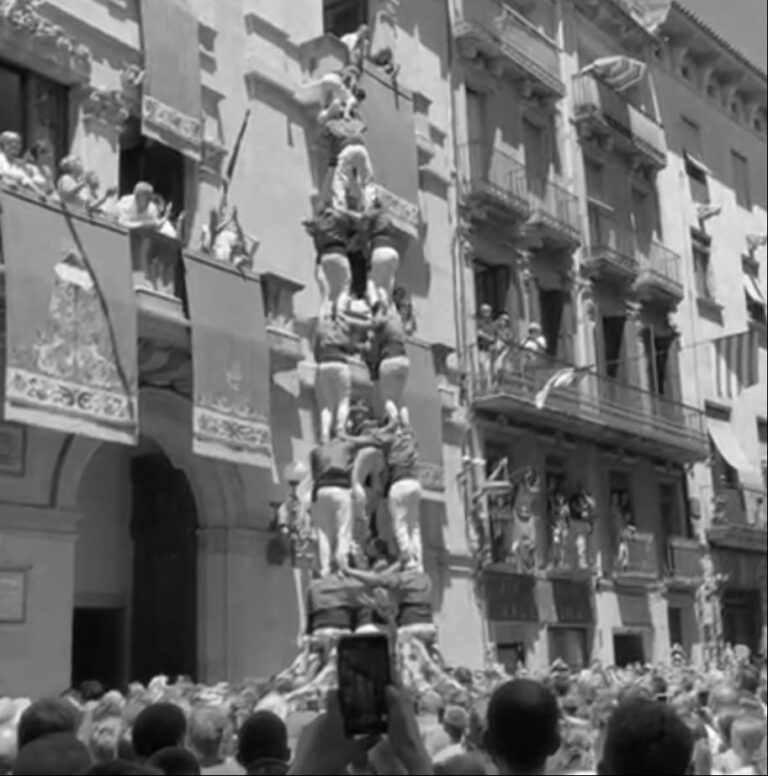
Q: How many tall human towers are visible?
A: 1